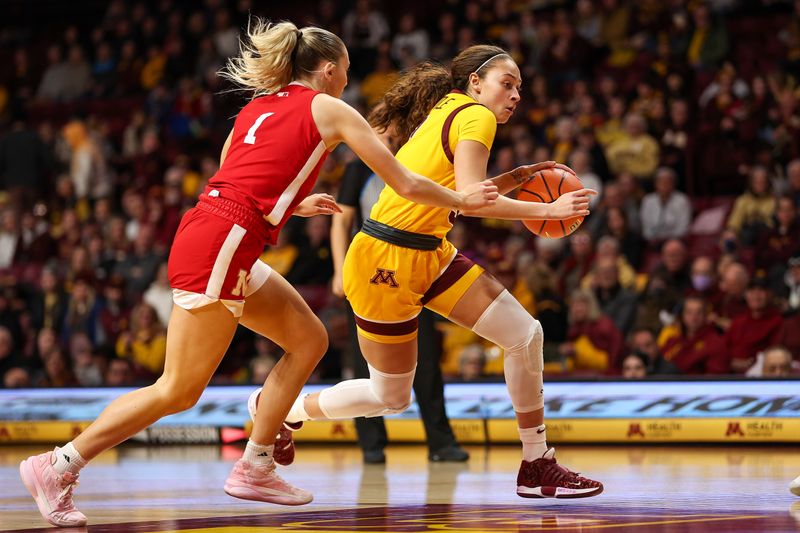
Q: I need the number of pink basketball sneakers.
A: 2